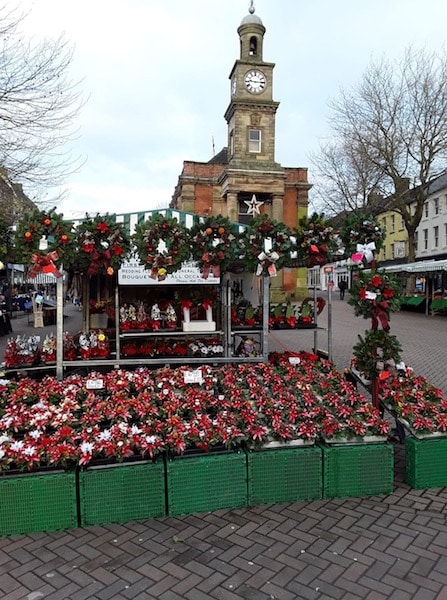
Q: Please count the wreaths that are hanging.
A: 9